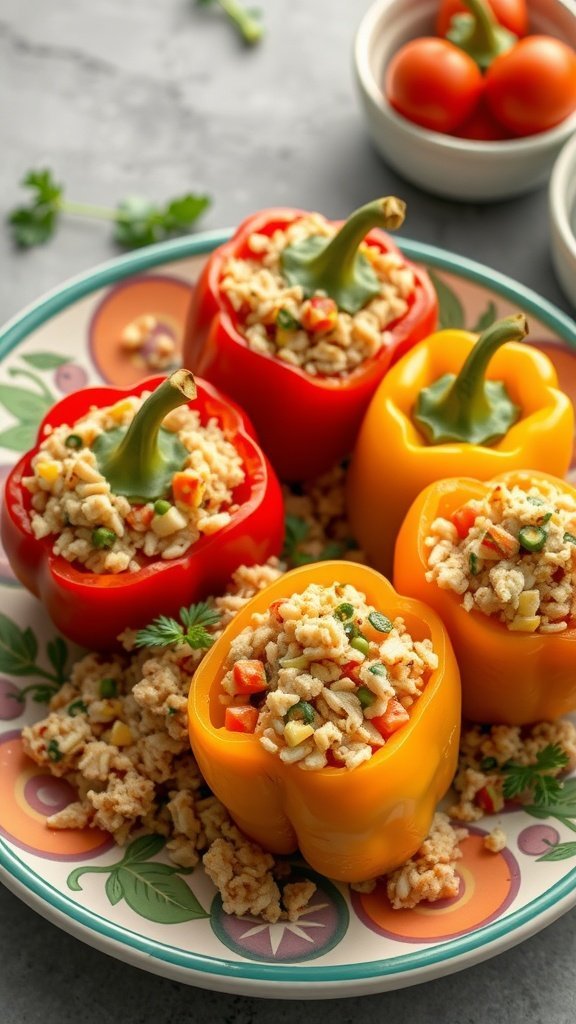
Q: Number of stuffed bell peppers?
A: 4